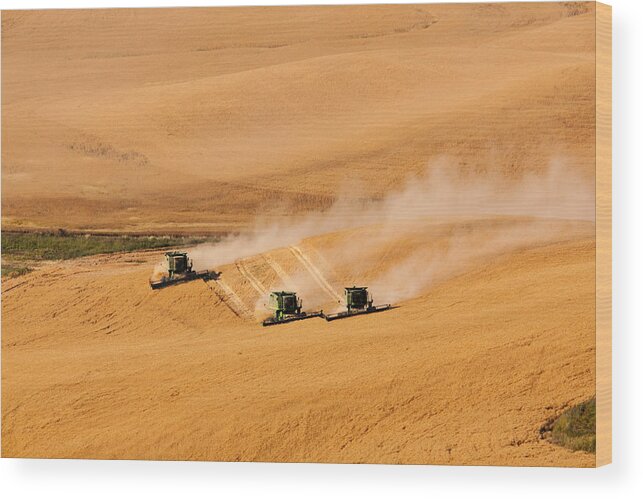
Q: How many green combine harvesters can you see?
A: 3